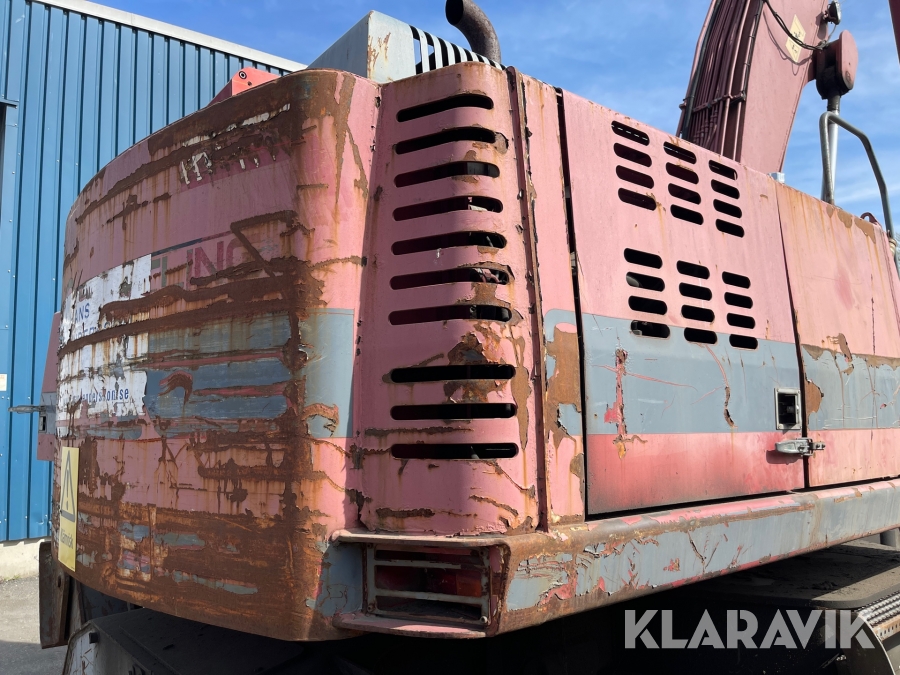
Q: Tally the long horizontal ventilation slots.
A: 10